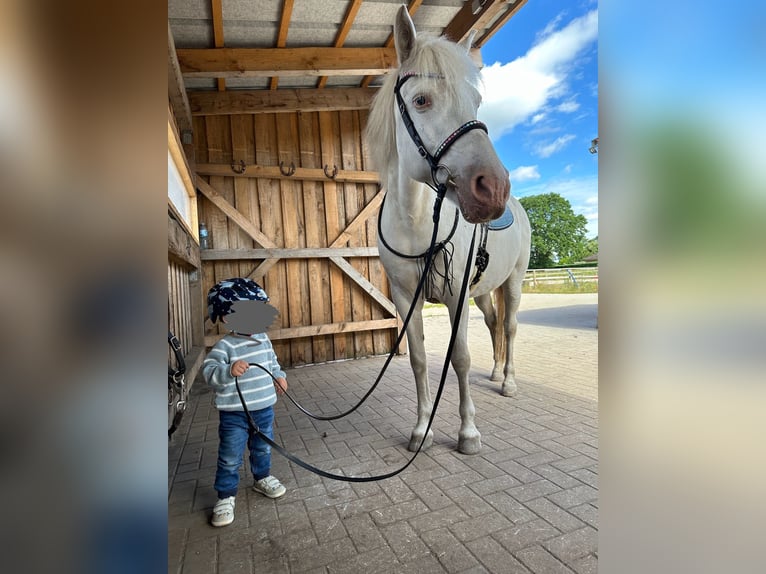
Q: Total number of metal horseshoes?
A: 3